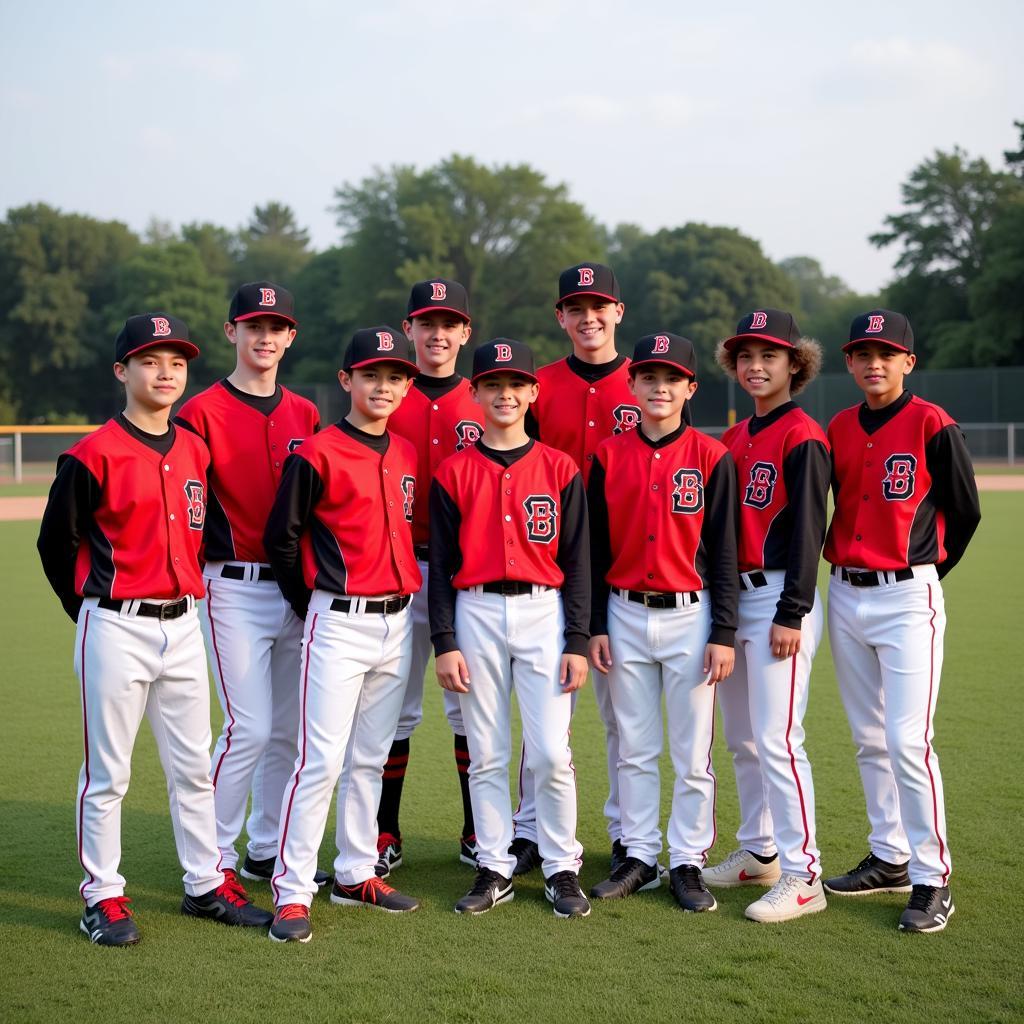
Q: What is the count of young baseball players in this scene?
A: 9